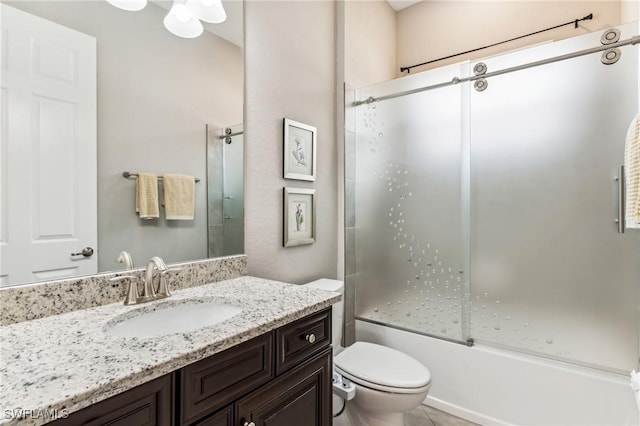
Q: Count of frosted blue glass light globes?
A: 0